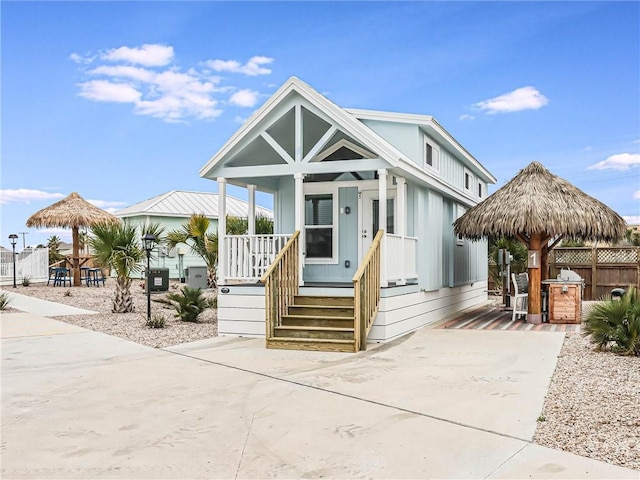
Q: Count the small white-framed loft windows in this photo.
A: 3